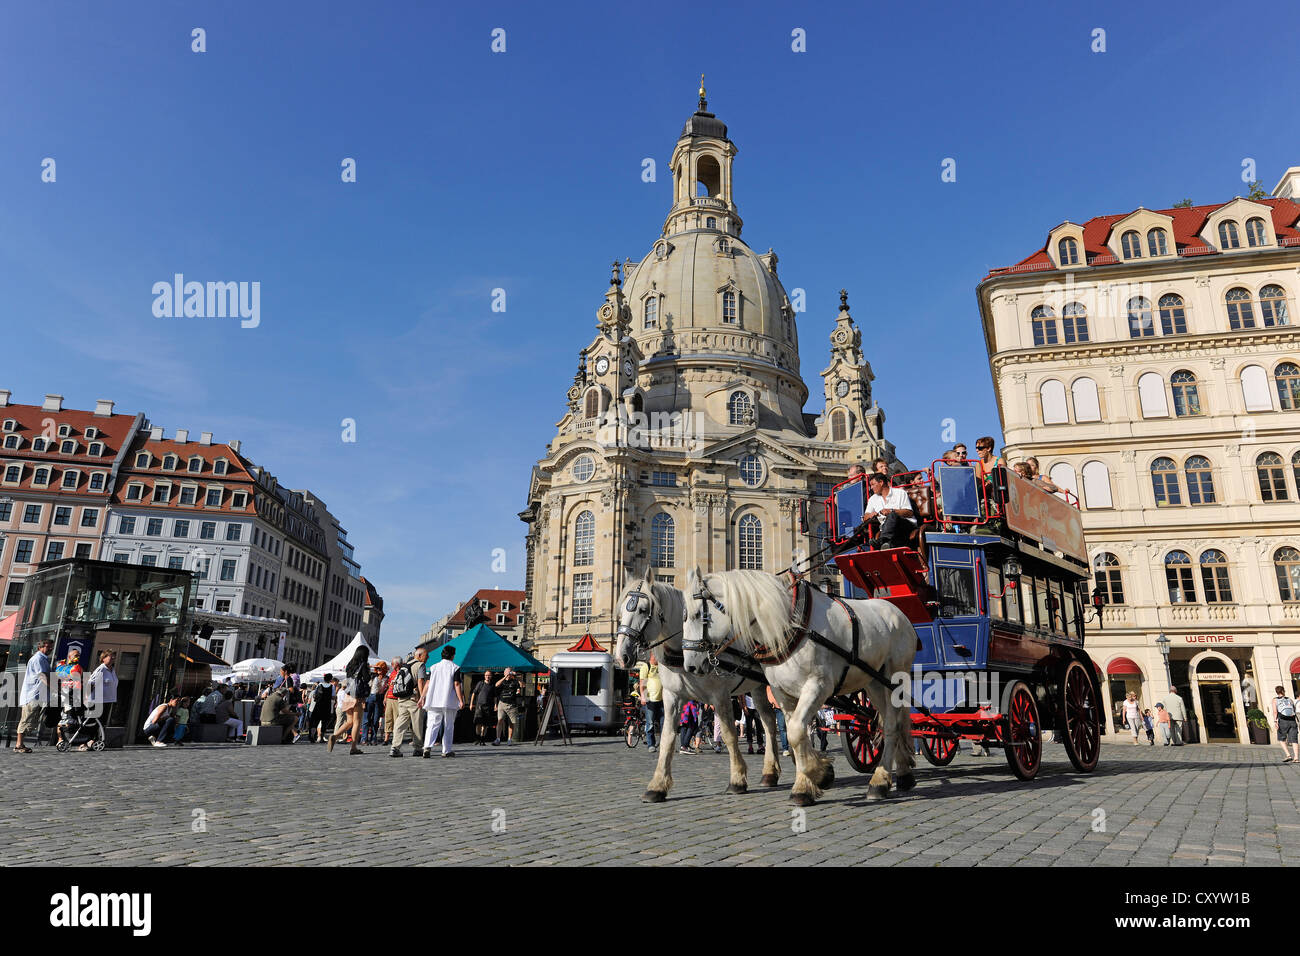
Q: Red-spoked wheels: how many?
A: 4